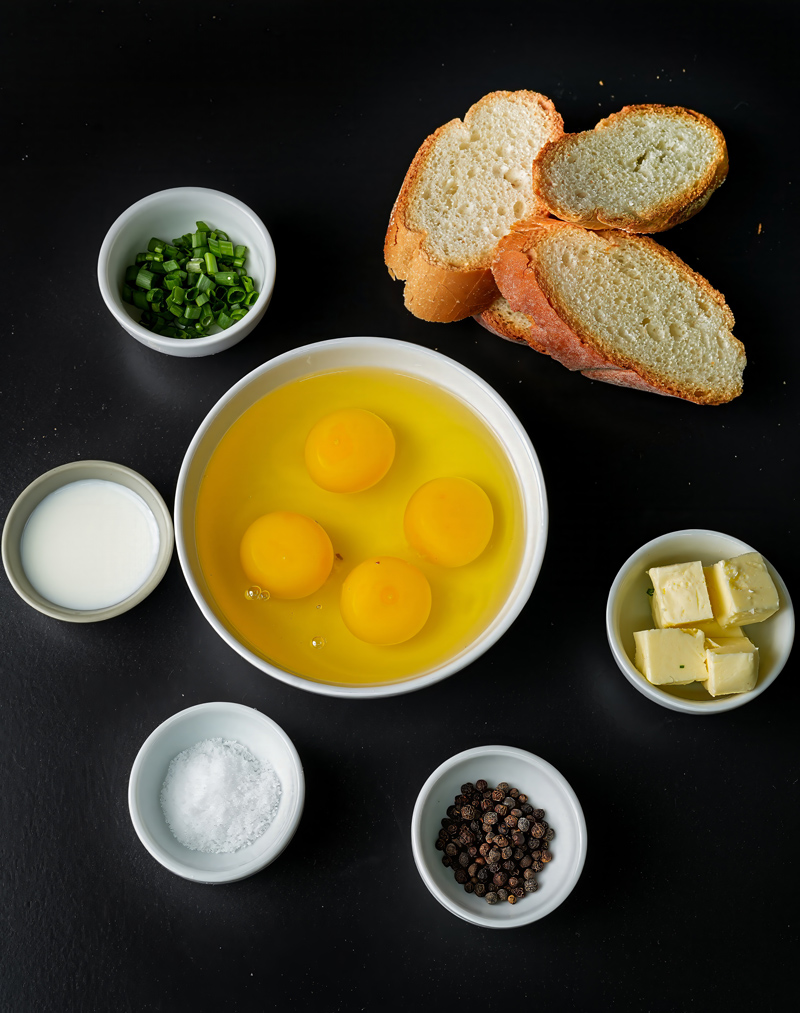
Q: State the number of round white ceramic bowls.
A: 5